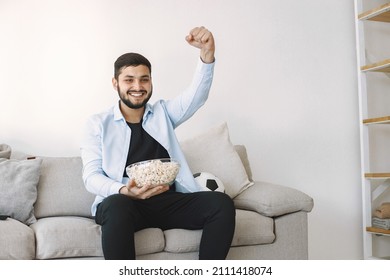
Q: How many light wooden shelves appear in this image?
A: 5